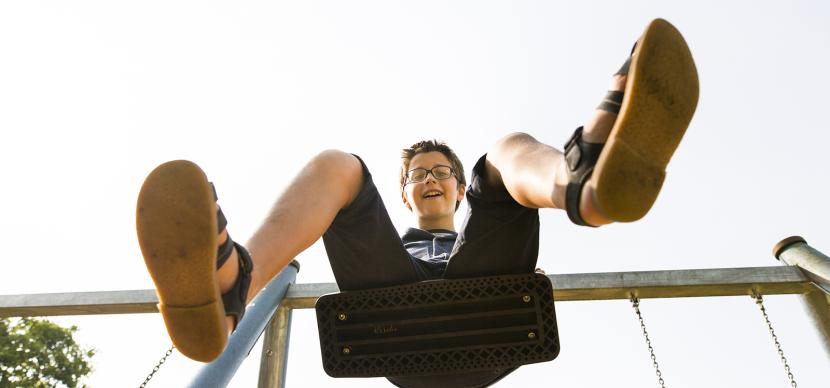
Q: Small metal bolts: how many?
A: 4